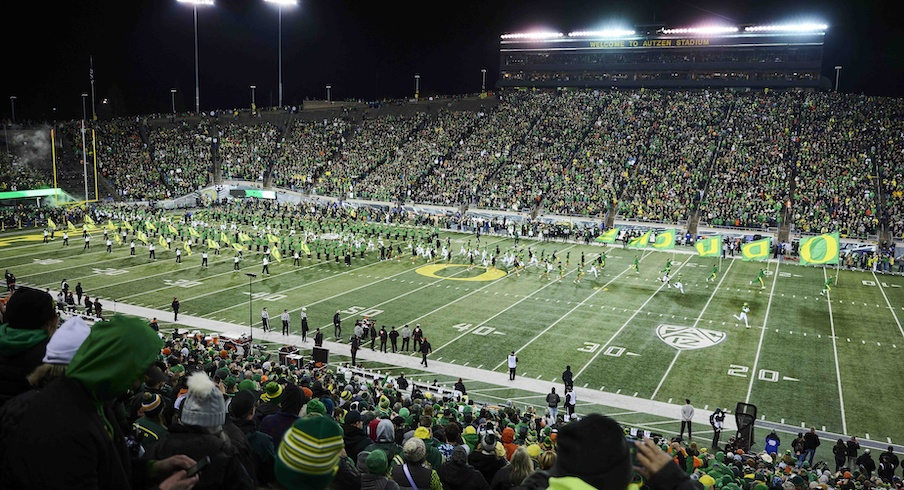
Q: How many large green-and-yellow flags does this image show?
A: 6